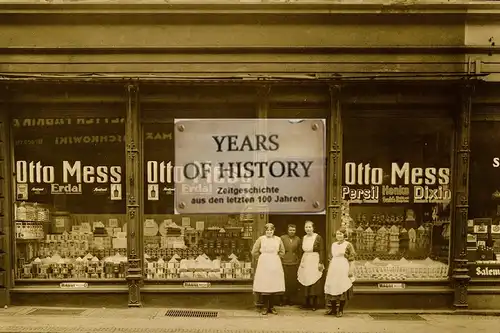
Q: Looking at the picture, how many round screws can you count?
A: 4